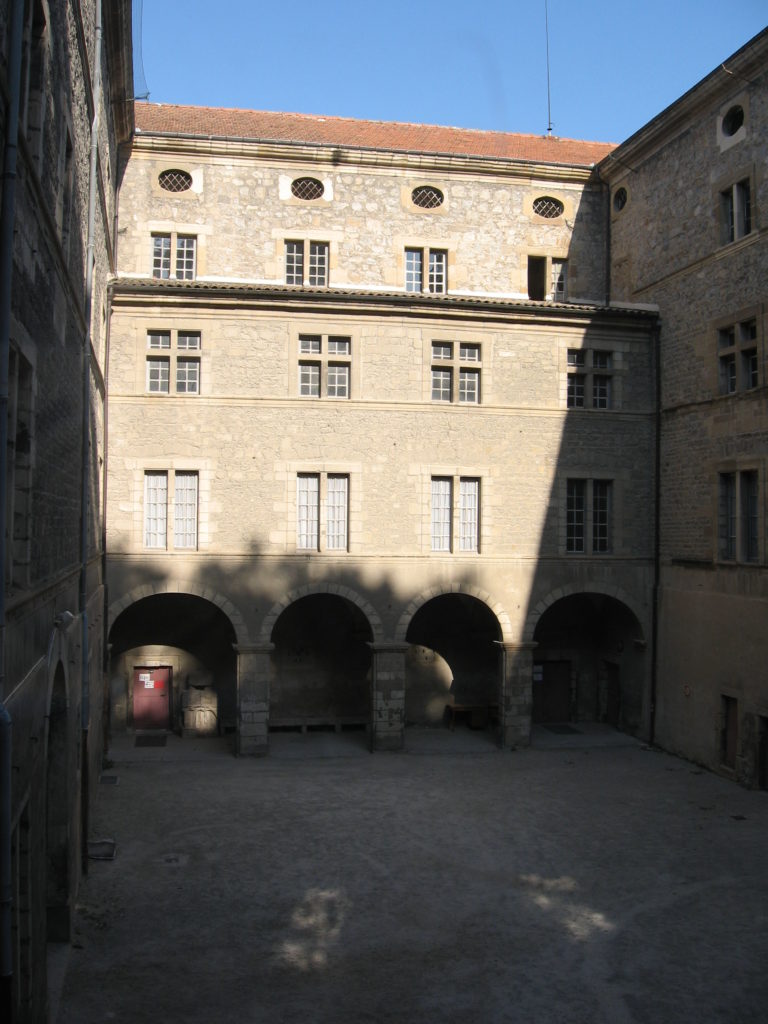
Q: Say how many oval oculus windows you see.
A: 6